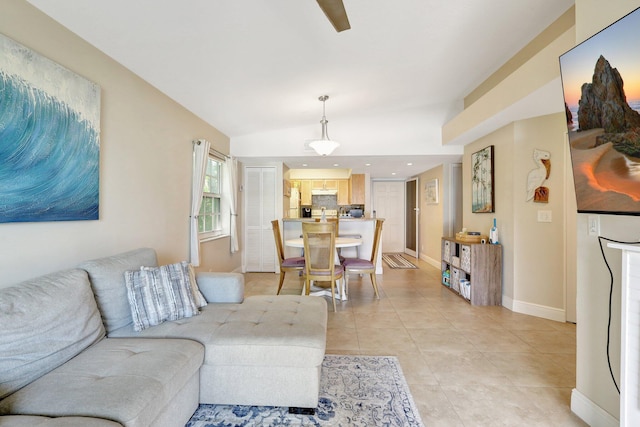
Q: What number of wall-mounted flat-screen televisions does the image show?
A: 1